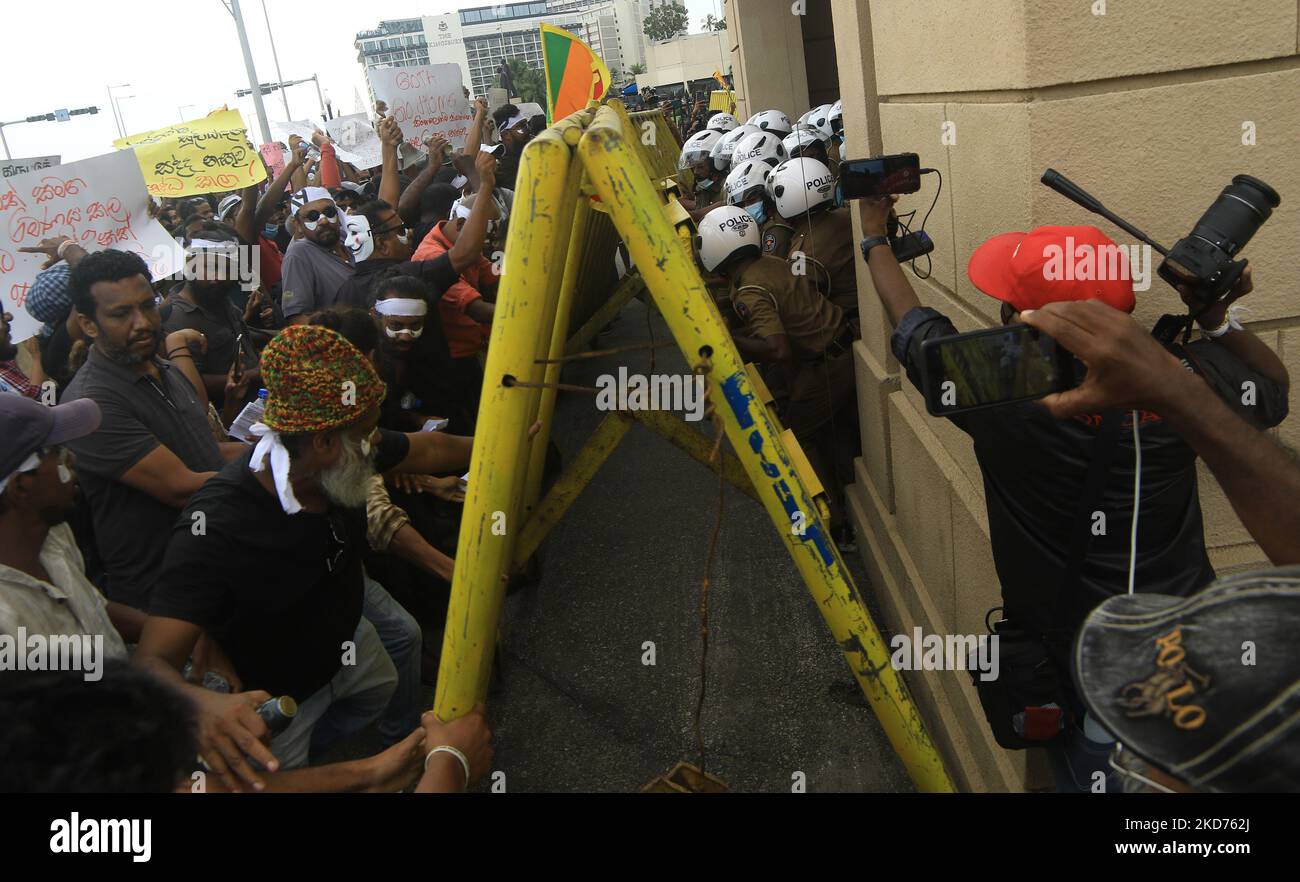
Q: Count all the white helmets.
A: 11